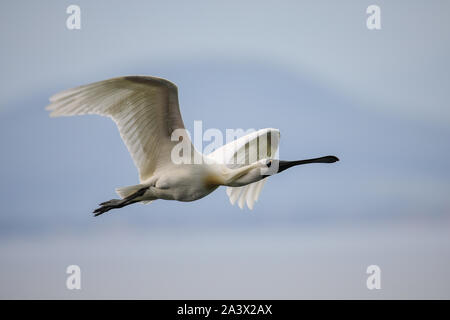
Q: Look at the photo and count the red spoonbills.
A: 0